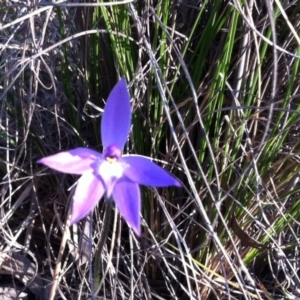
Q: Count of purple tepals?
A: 5